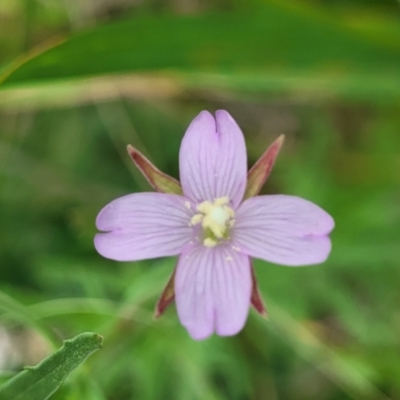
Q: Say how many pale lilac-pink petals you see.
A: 4